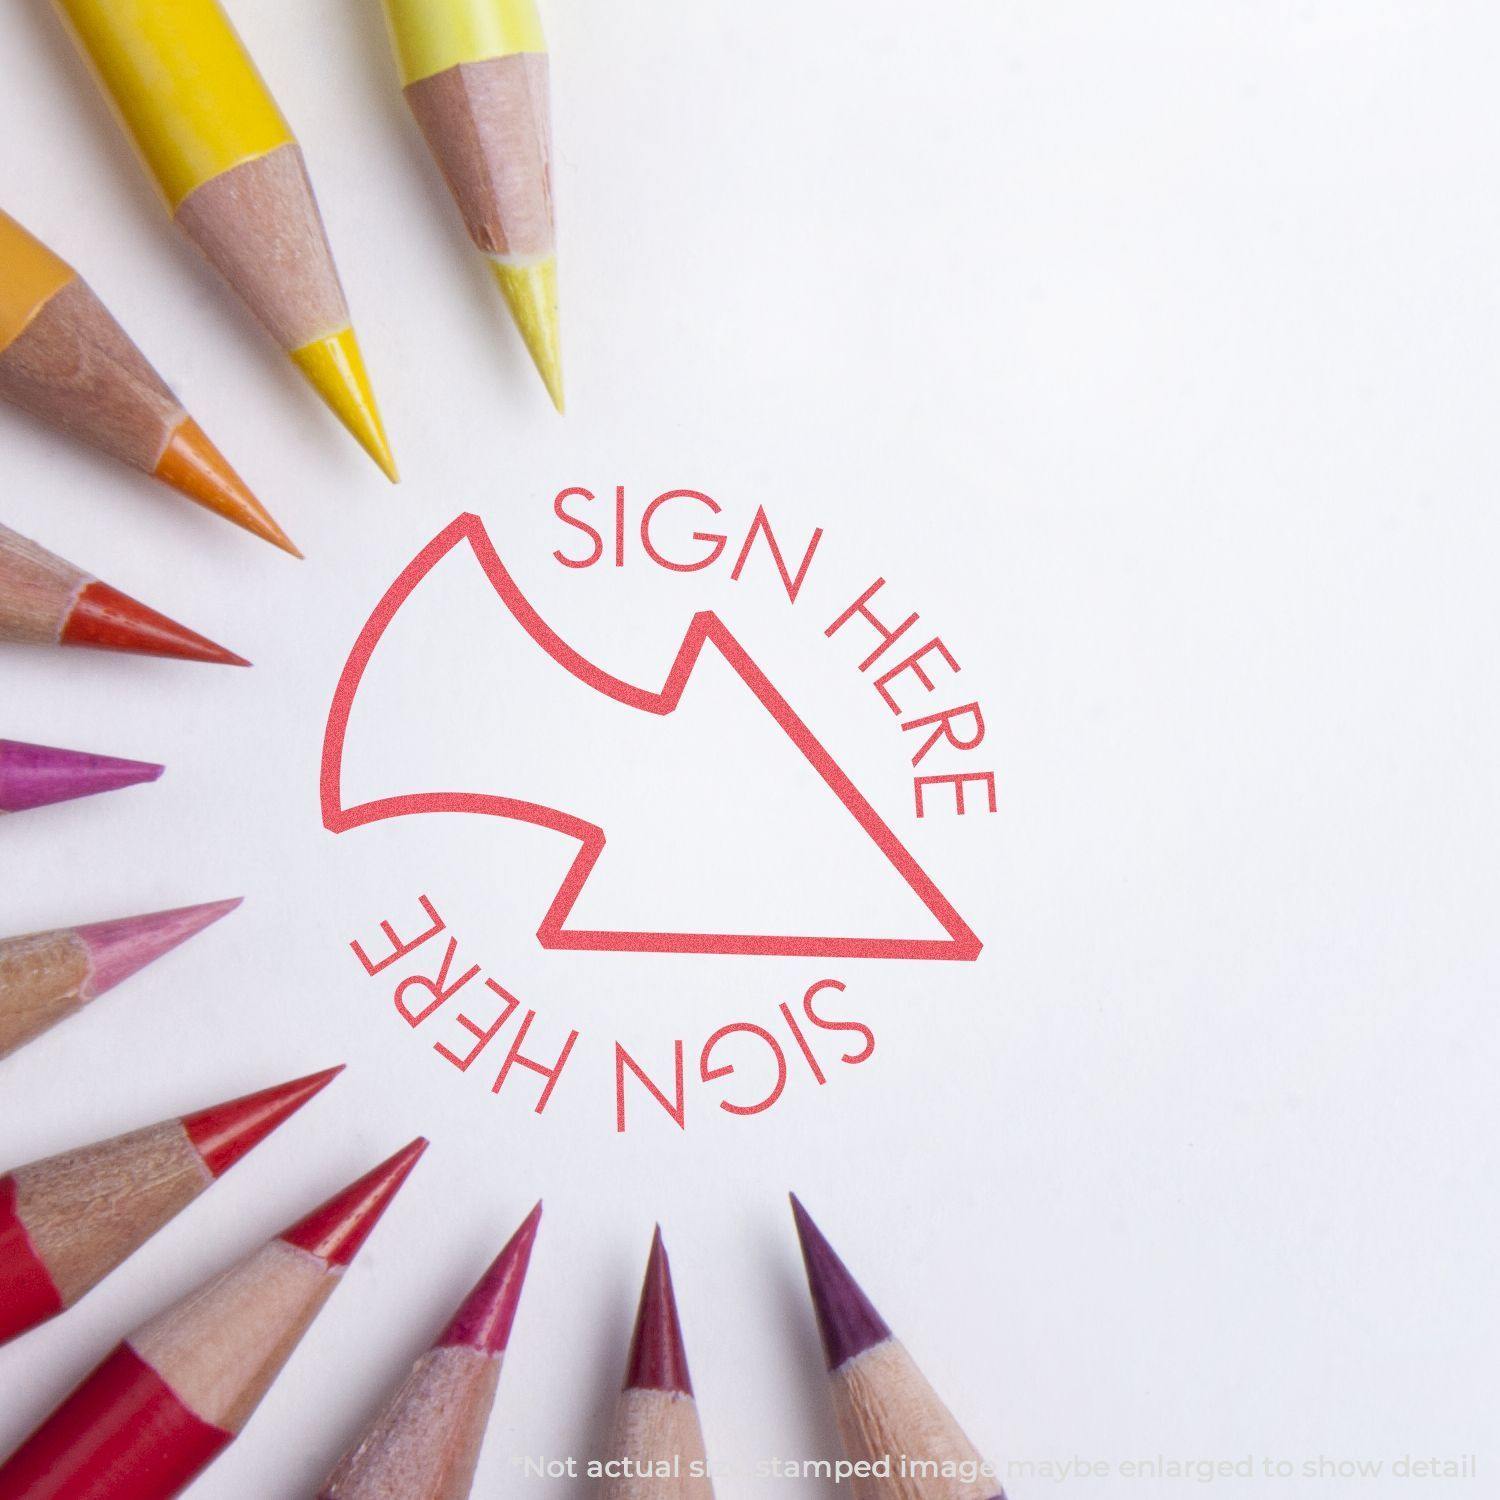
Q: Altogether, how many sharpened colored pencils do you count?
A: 11